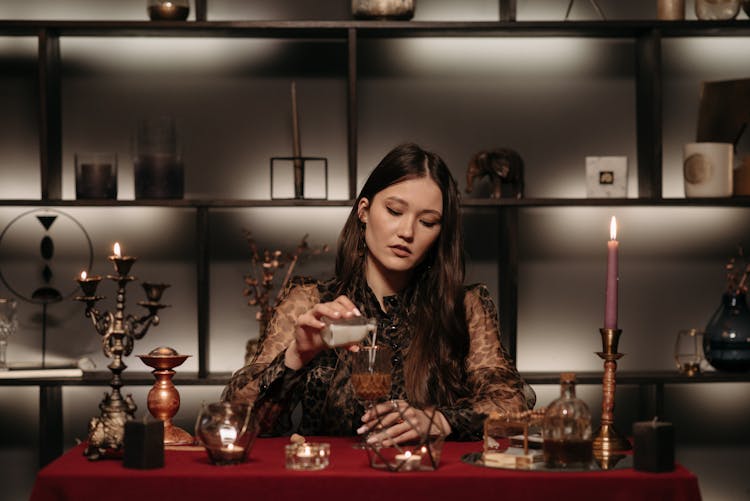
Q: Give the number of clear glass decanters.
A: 1